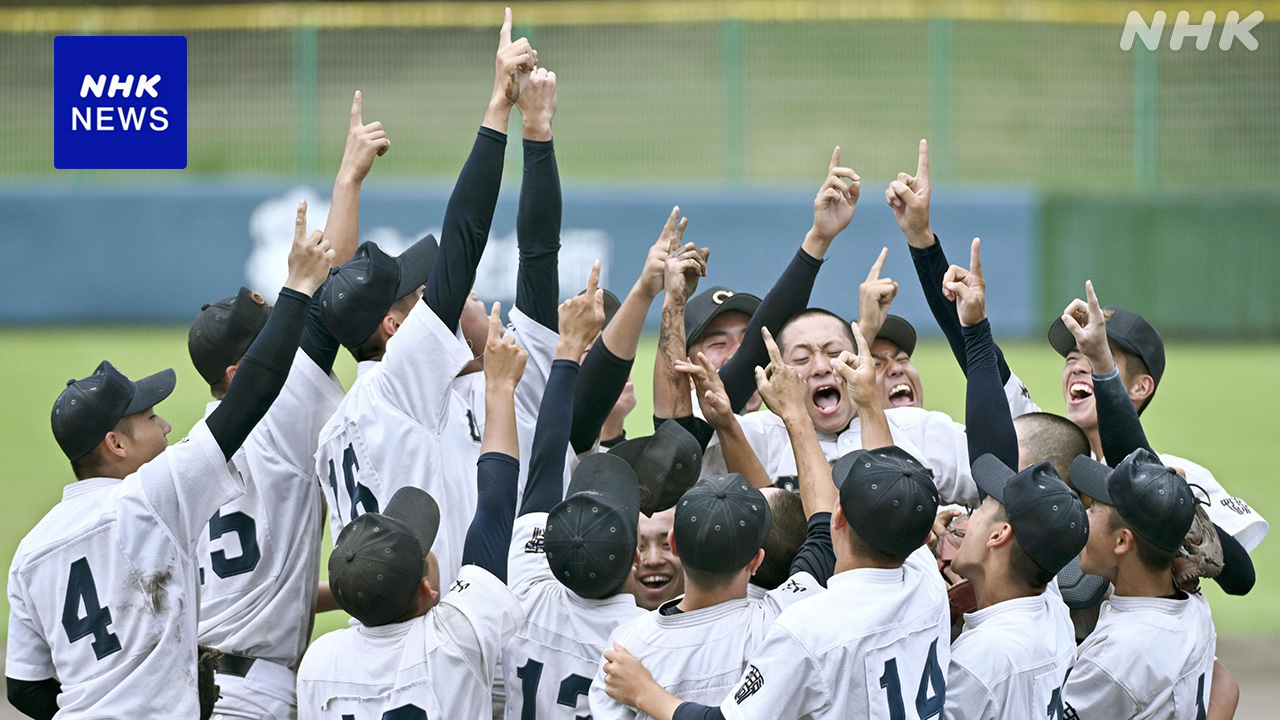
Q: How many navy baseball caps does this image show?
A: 14